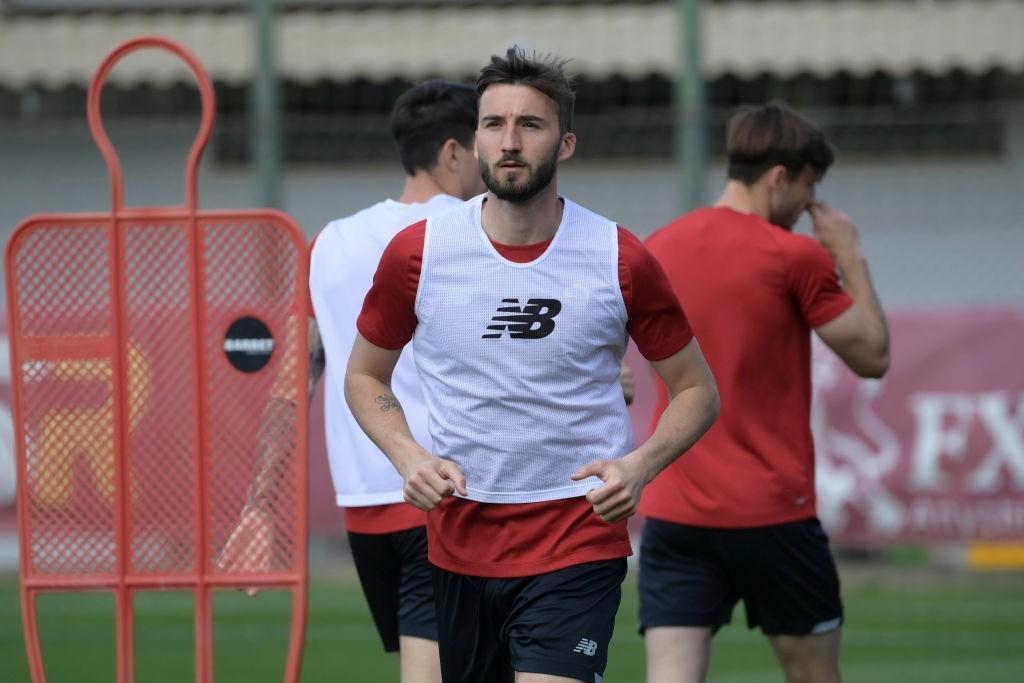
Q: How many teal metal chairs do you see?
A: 0